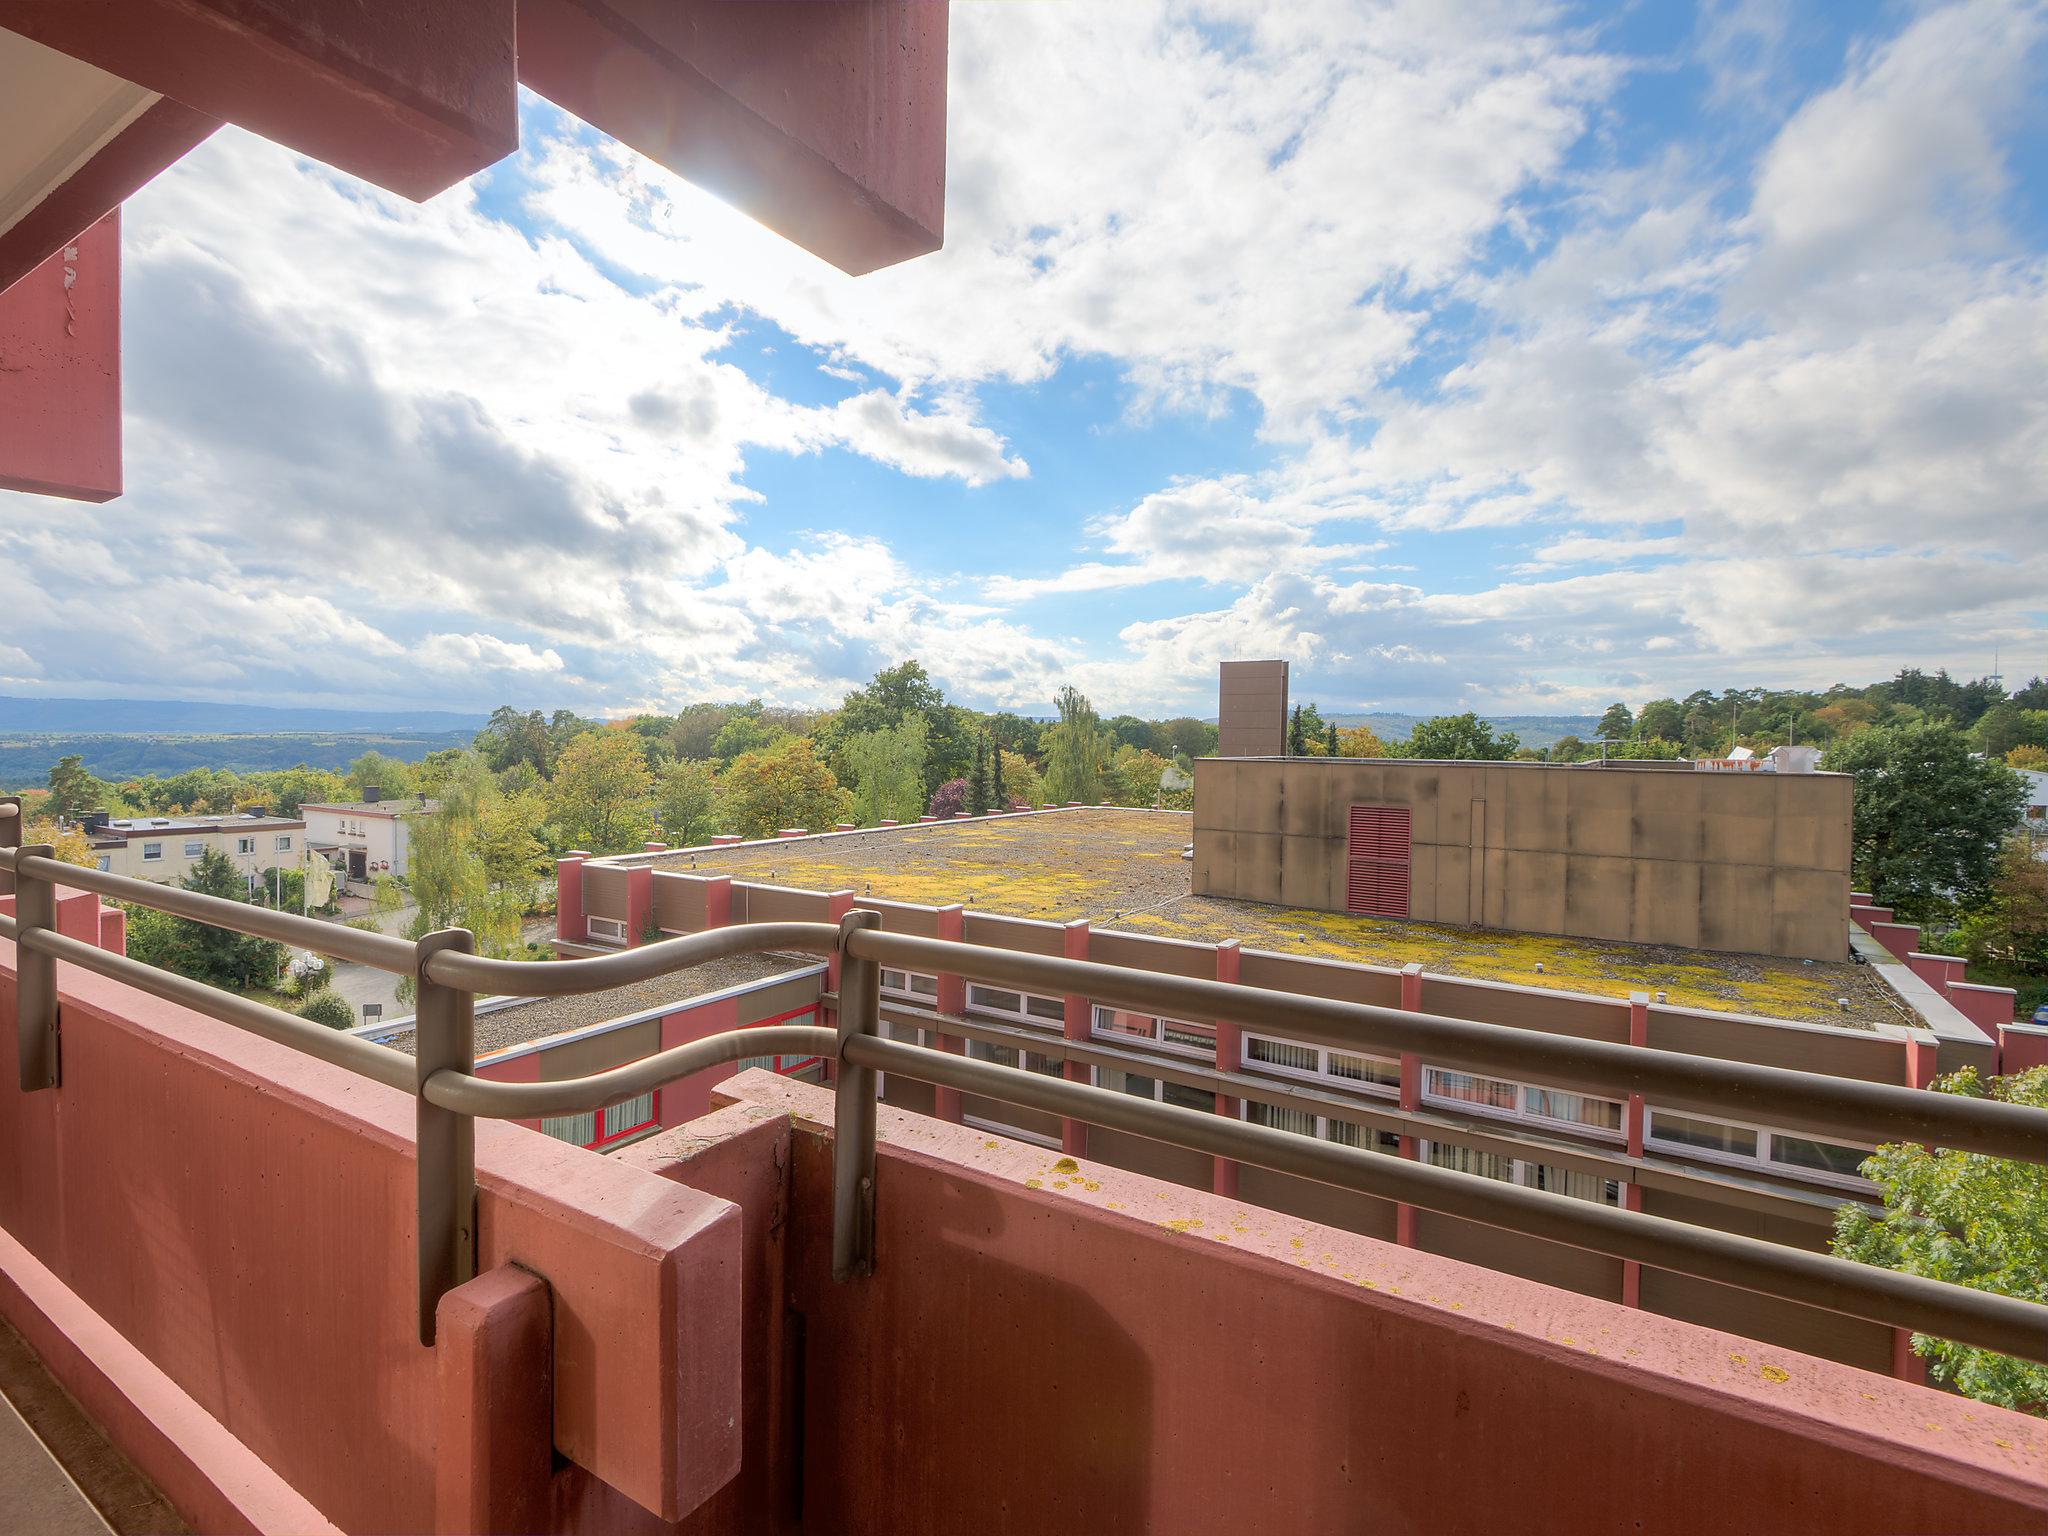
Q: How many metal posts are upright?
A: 4